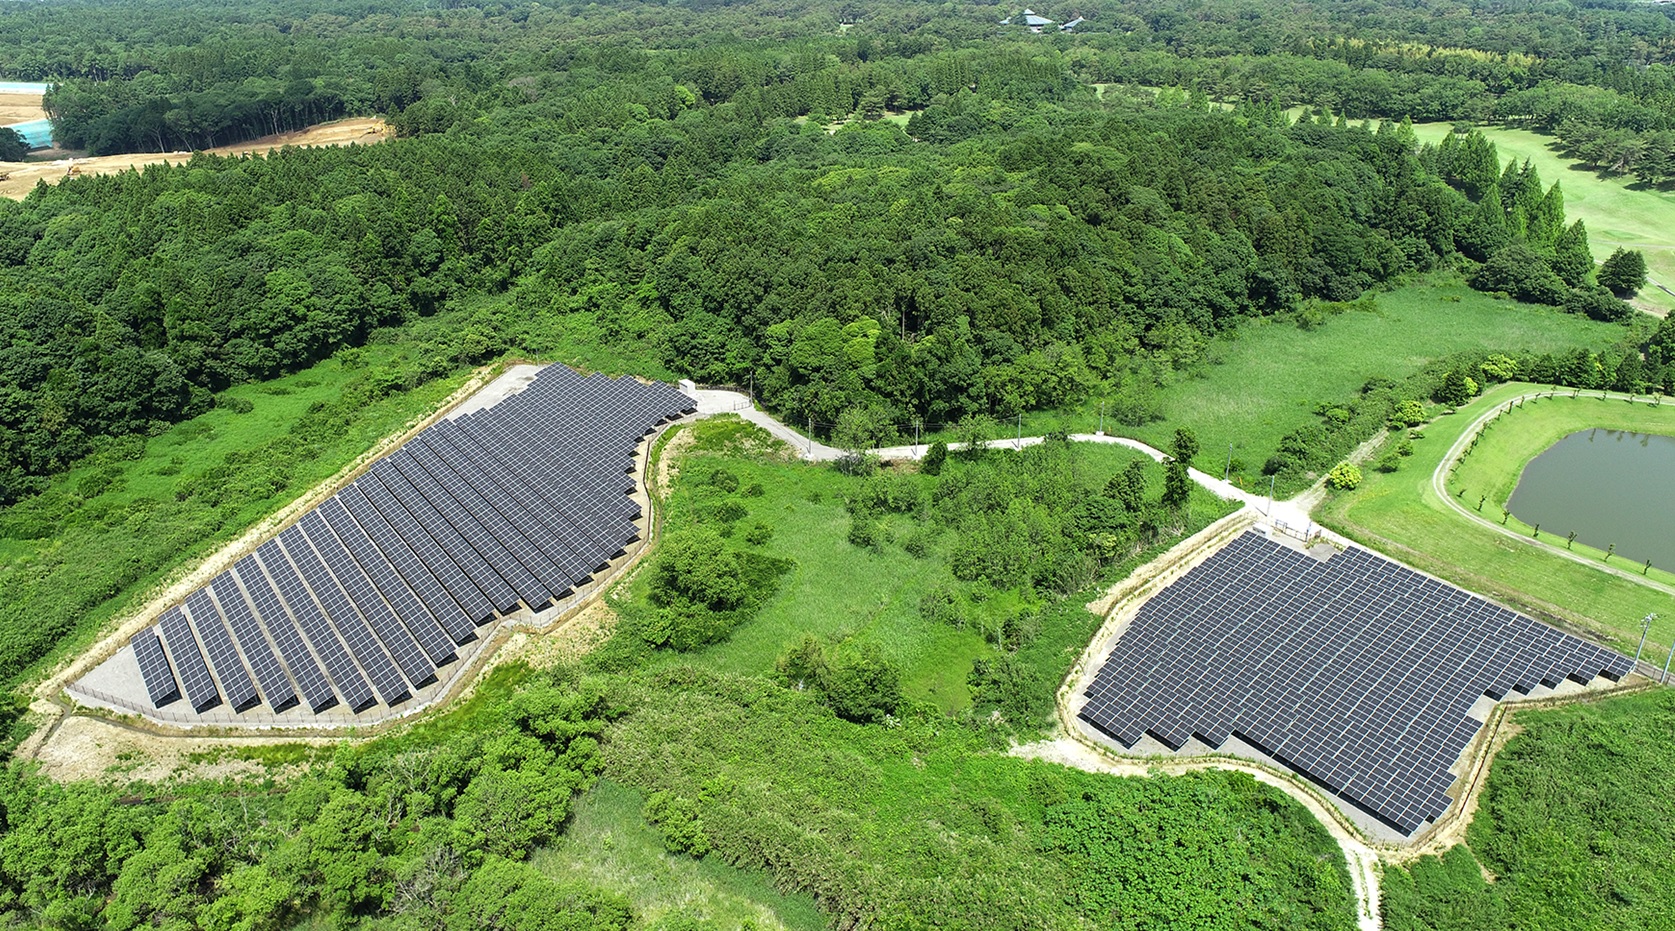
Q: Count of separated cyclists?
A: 0